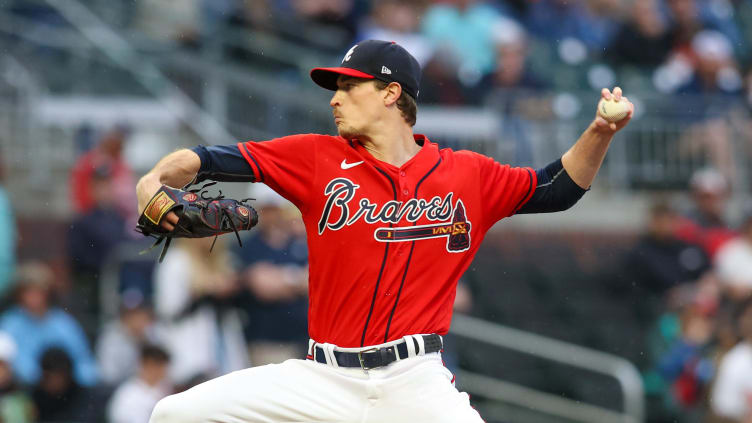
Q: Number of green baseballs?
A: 0